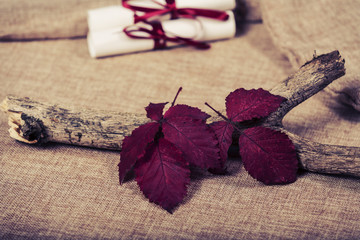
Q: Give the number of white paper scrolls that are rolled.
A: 2